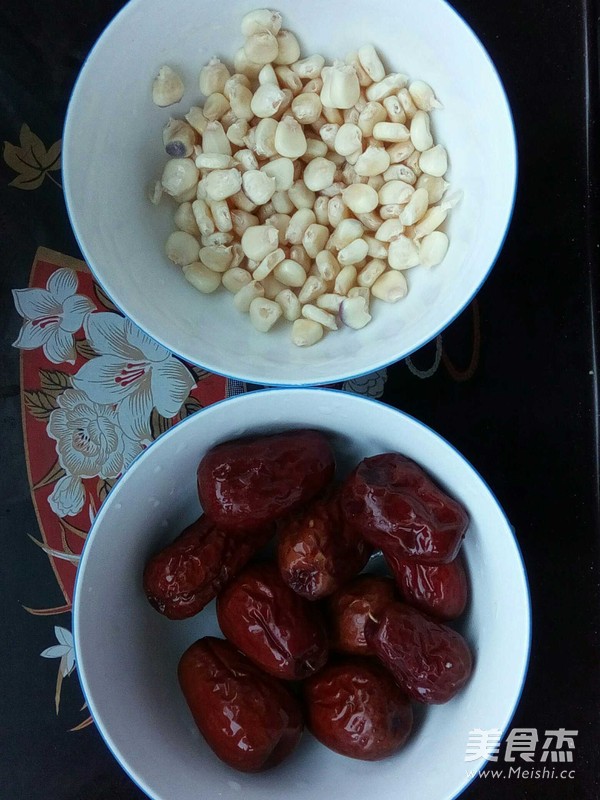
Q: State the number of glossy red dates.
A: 10